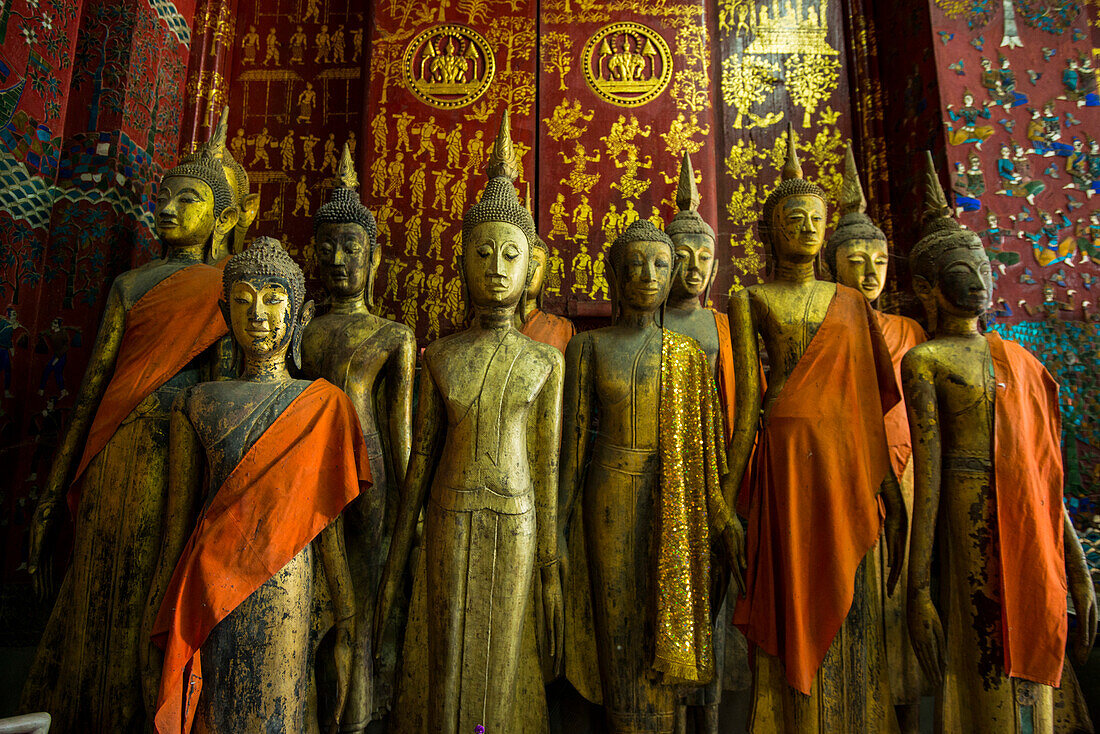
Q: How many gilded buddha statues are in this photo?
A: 11